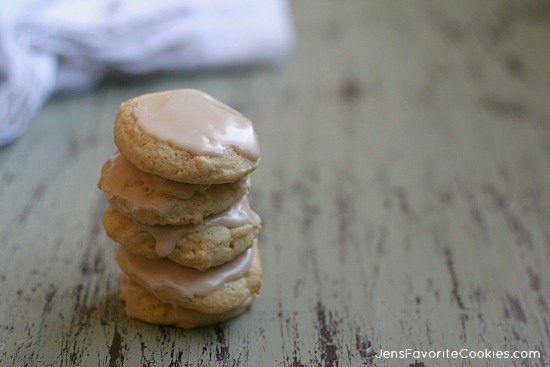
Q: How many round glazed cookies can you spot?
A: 5